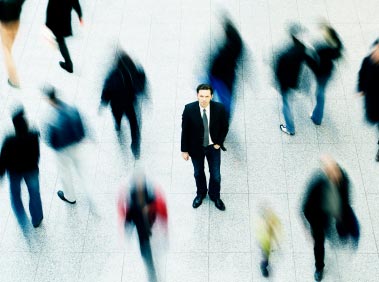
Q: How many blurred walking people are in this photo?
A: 12